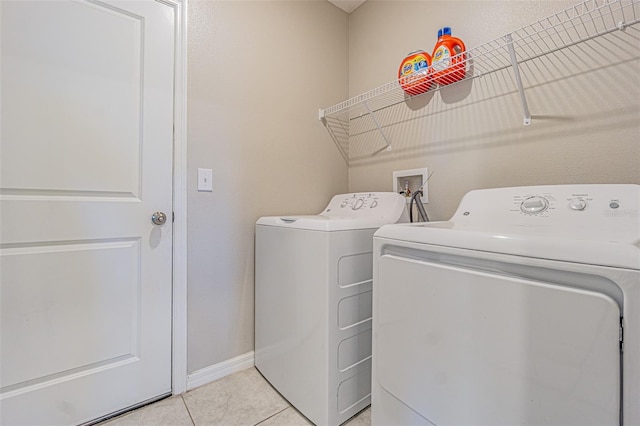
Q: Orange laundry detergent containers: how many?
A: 2